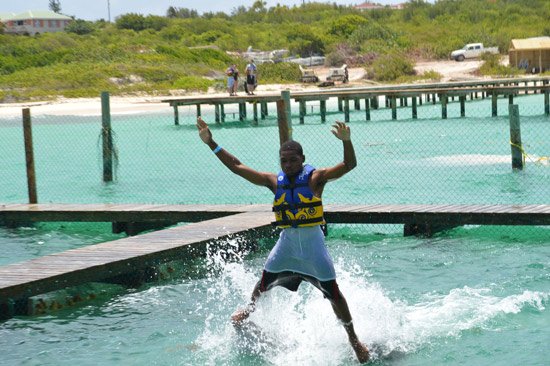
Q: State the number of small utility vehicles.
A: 2